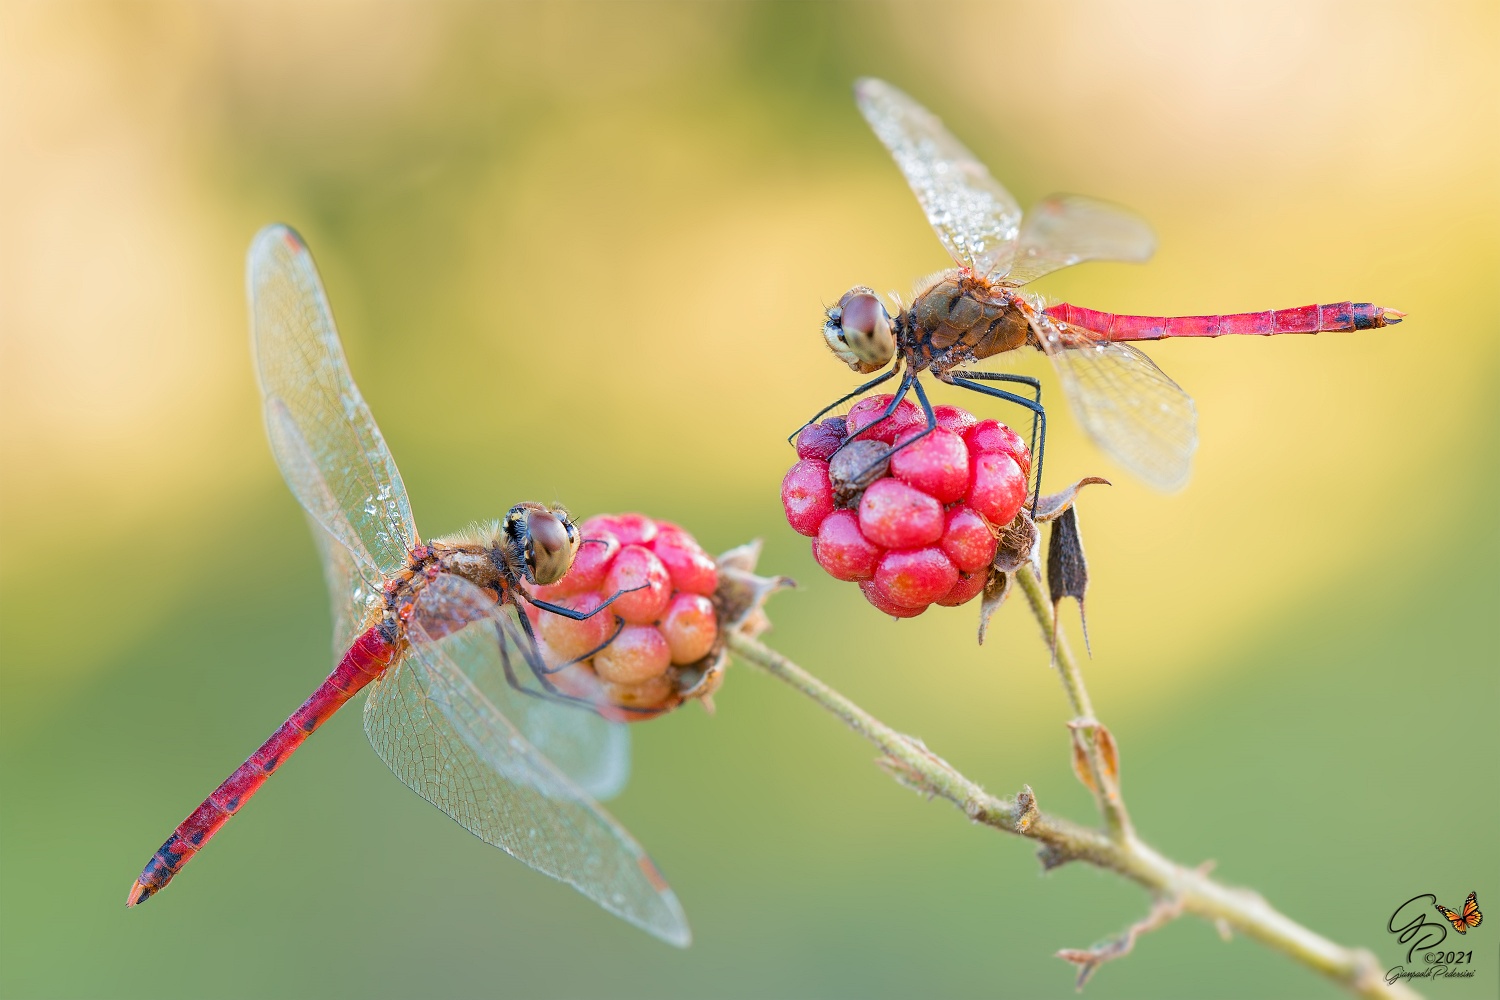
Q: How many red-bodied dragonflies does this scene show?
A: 2